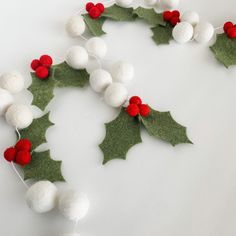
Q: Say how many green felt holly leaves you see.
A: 11